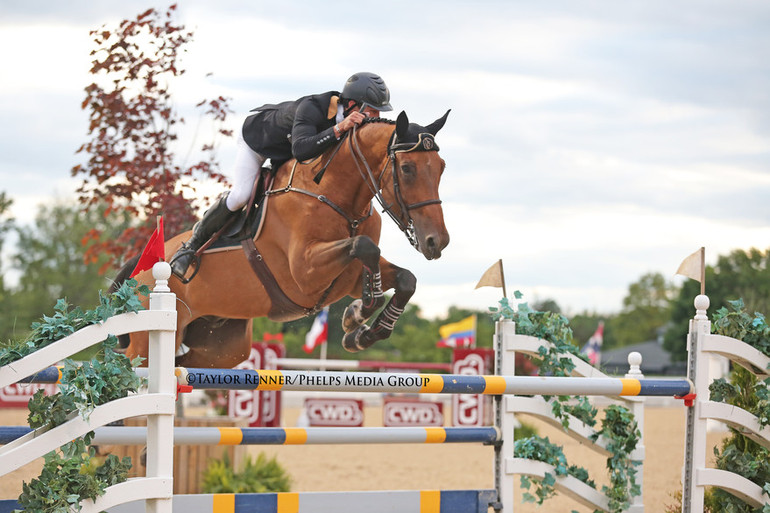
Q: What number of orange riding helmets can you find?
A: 0